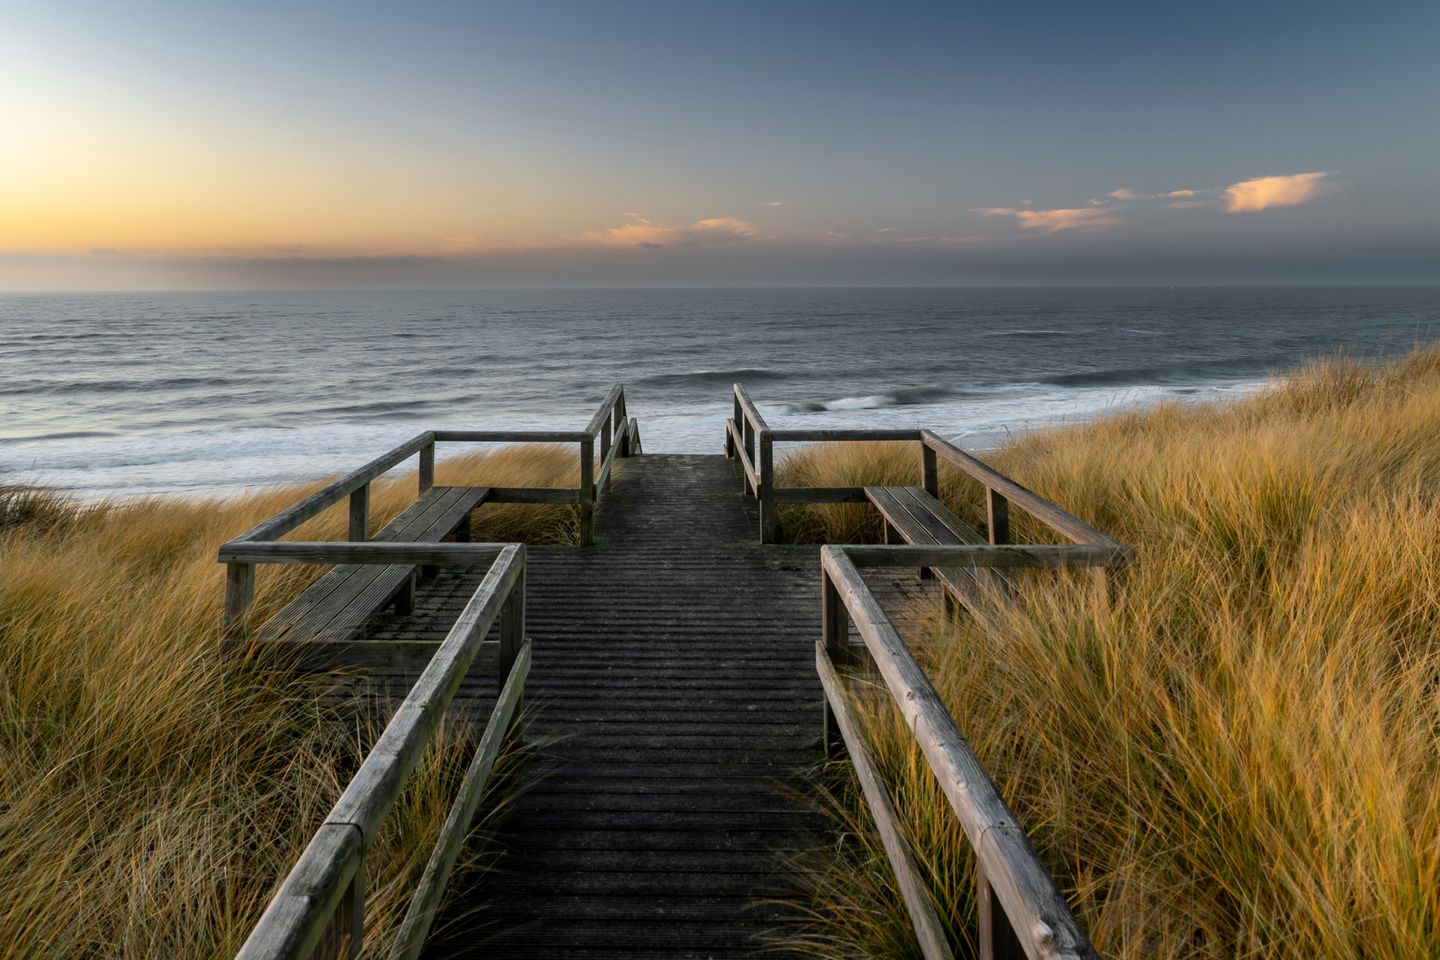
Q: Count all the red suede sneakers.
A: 0